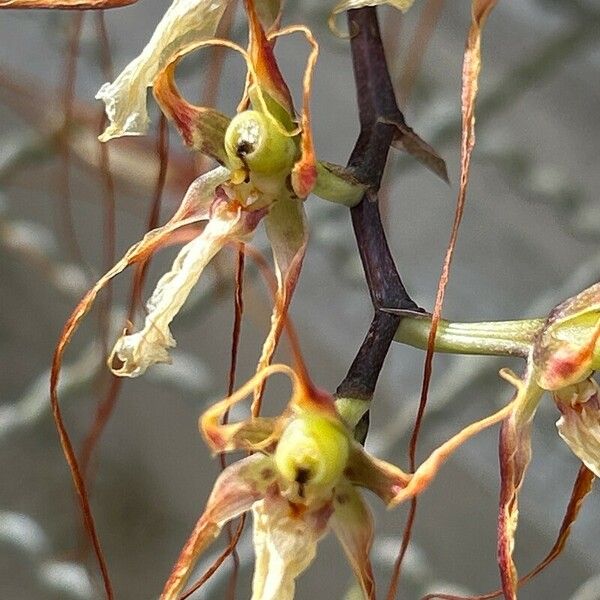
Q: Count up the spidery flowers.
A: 3